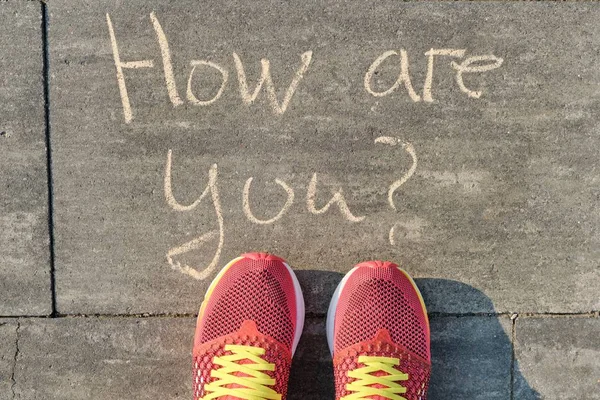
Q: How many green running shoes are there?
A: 0